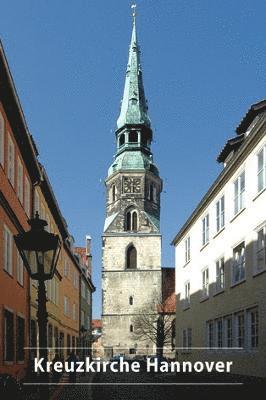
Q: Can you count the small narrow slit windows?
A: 2